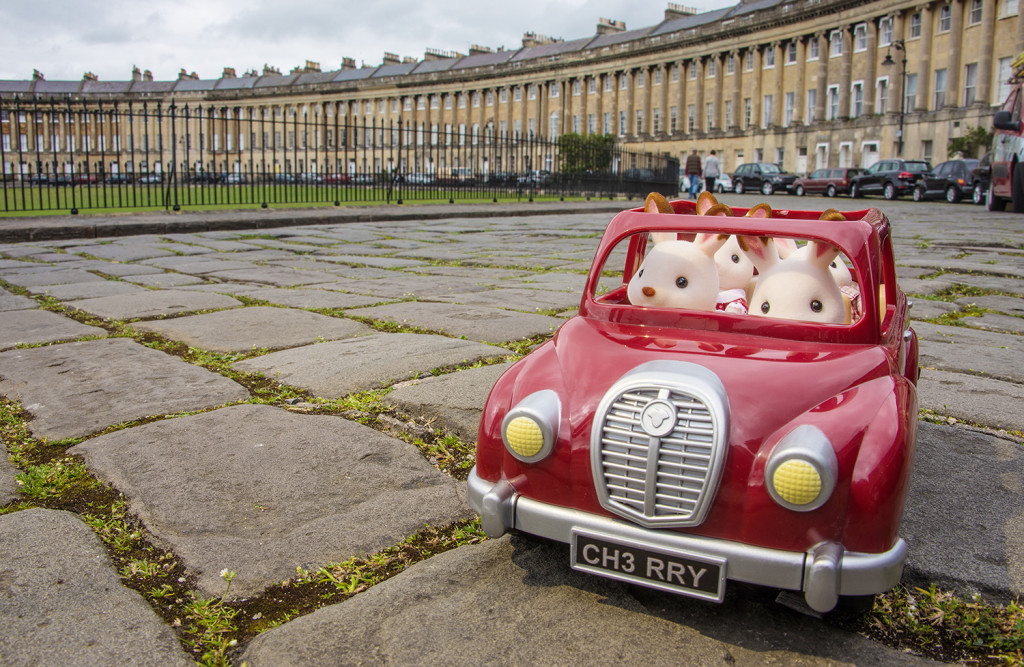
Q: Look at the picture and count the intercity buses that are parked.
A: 0